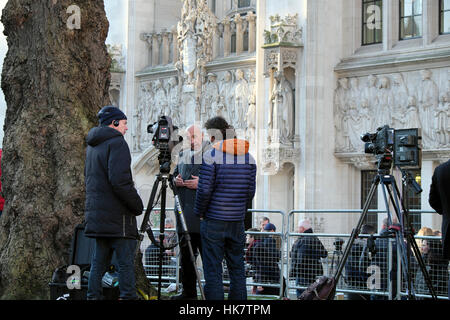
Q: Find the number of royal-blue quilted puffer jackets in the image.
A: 1